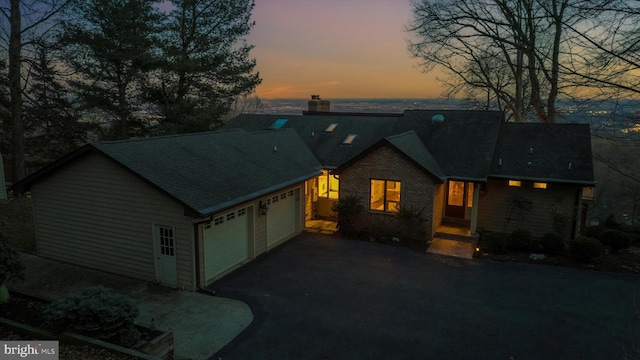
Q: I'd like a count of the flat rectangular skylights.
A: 3